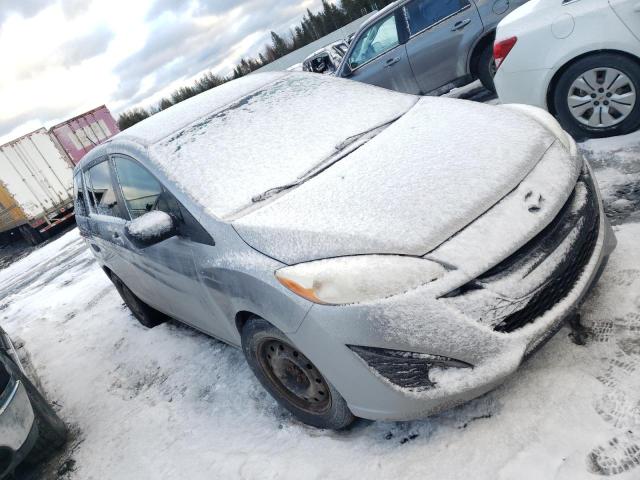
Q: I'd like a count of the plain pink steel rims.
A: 0